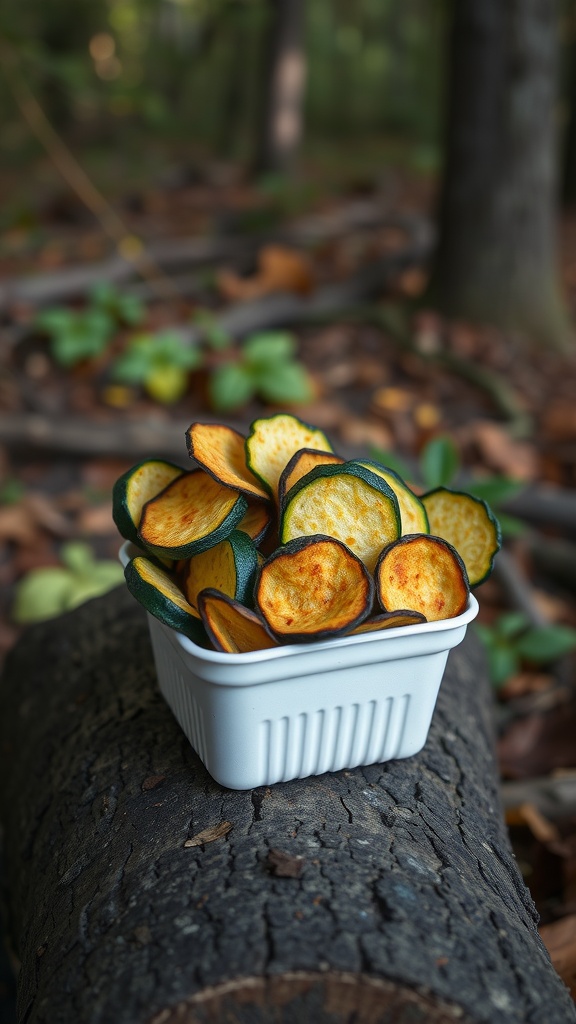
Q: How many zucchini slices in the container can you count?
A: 15